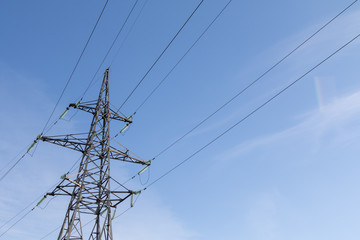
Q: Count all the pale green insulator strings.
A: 14